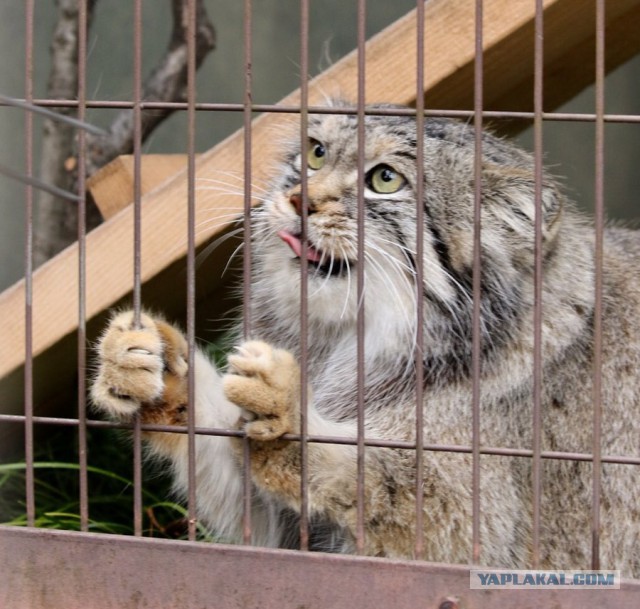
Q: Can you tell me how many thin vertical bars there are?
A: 11